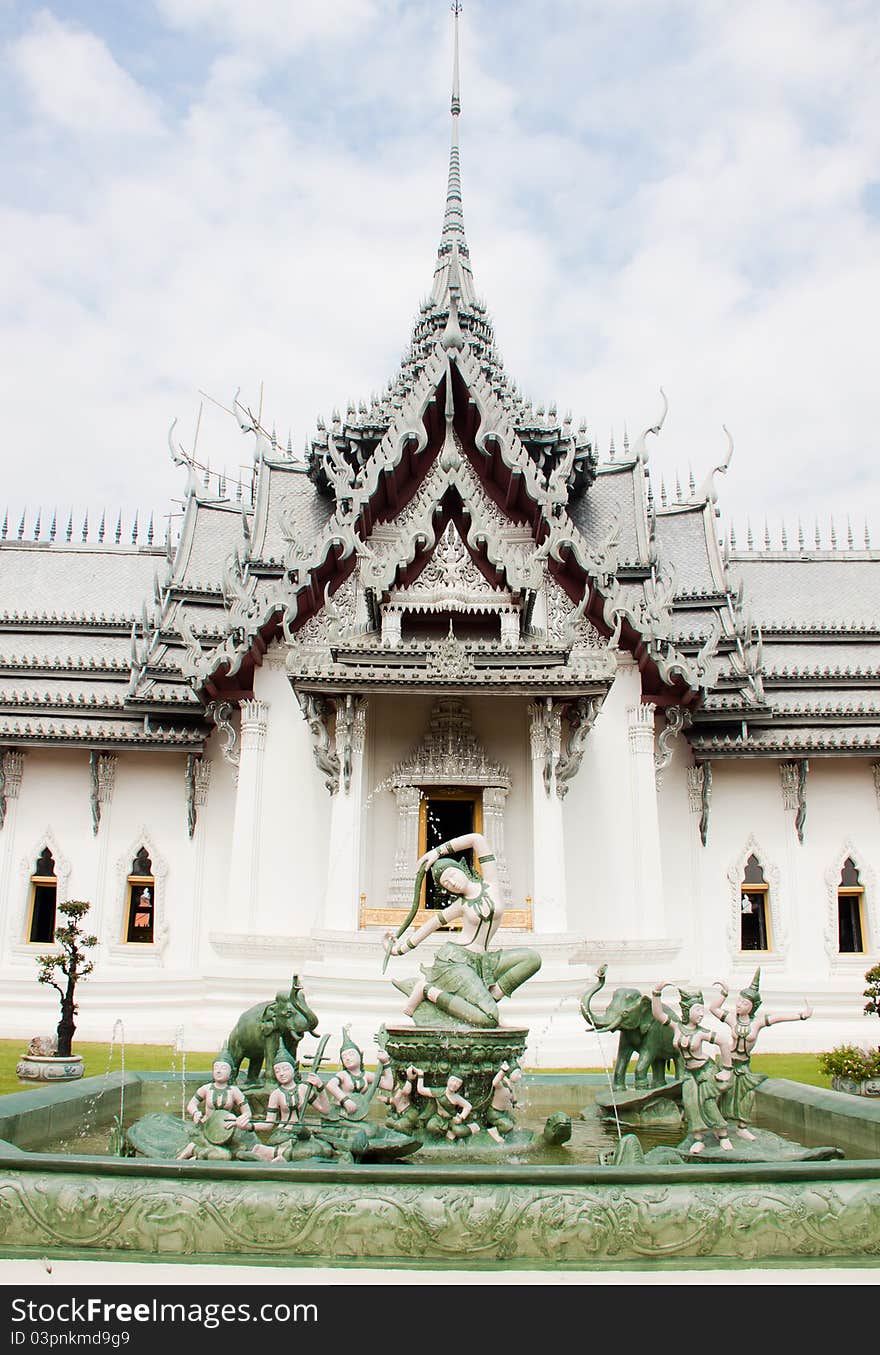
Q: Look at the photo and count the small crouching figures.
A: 3